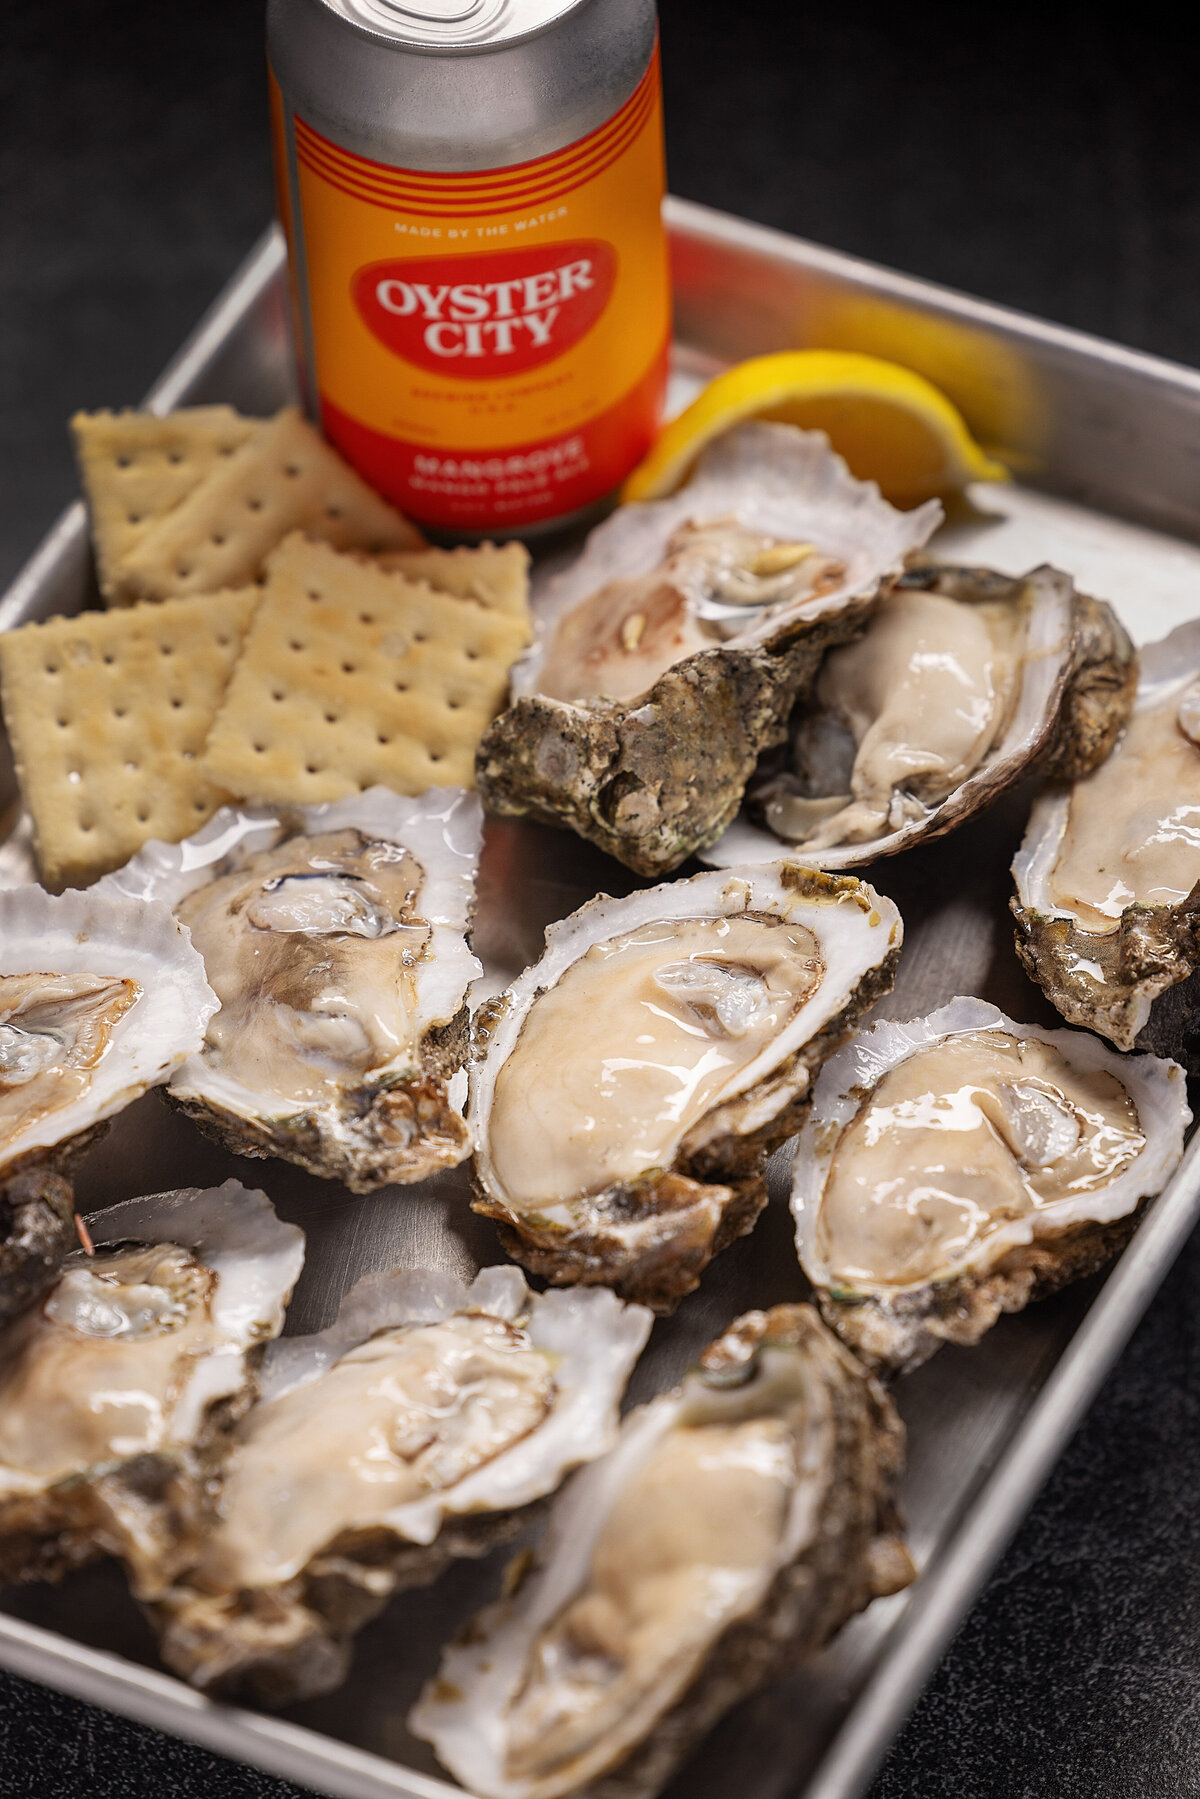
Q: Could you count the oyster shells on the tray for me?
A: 10